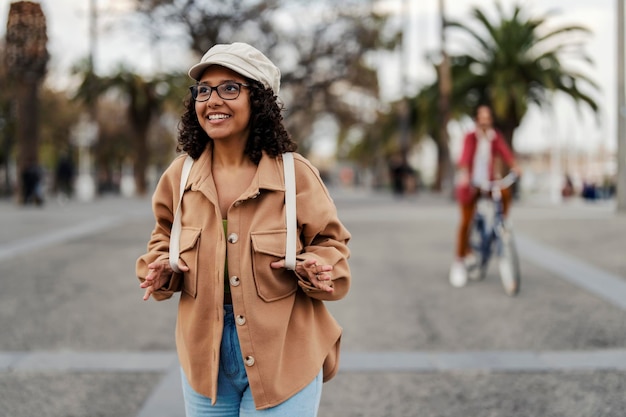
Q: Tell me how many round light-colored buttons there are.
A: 4